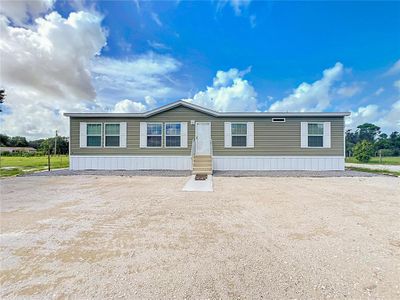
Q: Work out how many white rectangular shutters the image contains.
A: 8